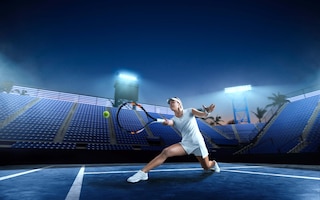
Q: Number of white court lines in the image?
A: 4